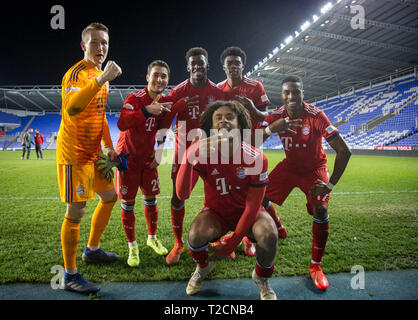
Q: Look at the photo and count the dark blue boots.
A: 2